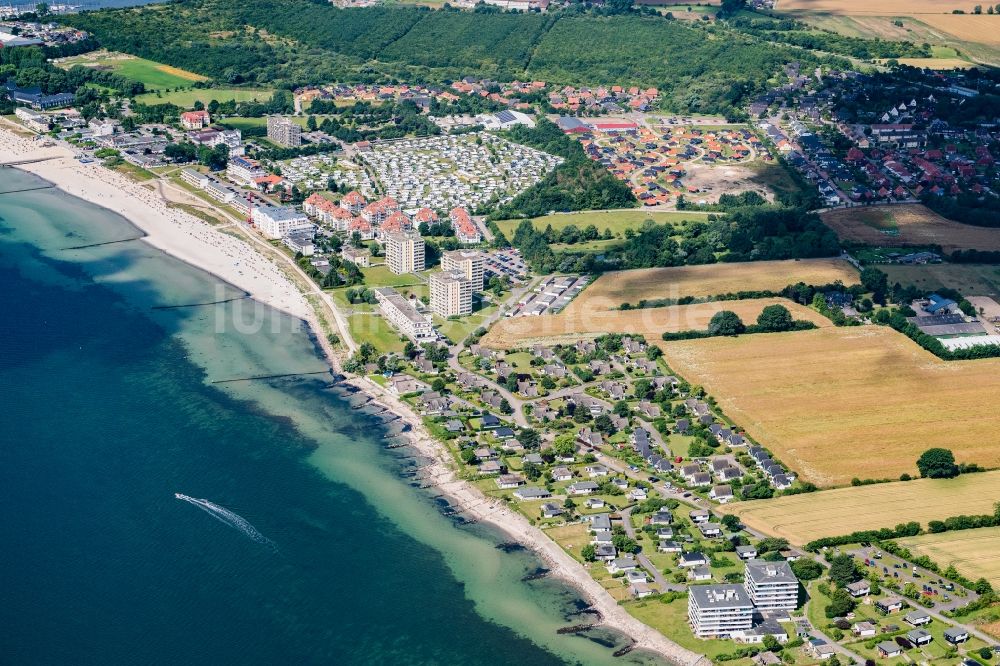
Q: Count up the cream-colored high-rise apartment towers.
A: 3